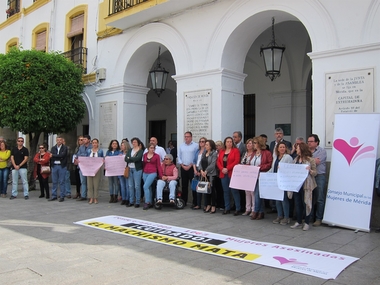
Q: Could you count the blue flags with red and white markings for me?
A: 0